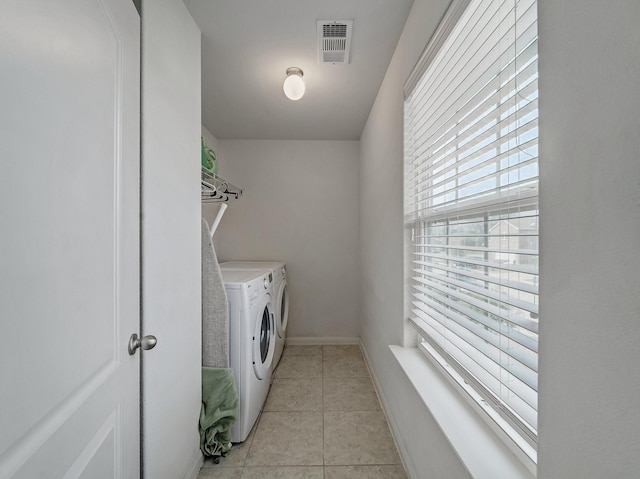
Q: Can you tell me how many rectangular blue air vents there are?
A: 0